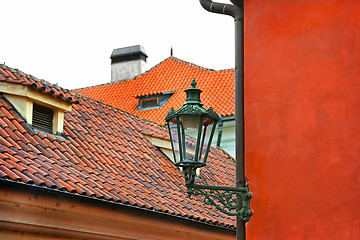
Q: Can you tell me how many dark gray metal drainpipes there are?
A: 1